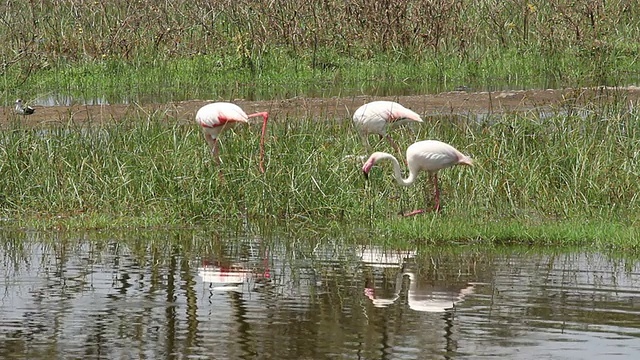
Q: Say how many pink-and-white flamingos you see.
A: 3